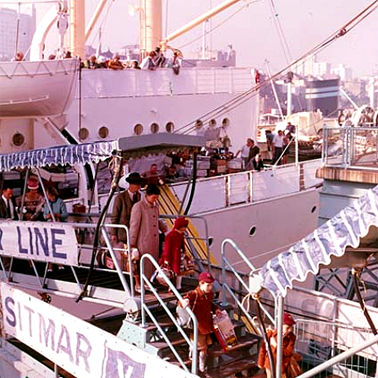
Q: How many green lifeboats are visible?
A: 0